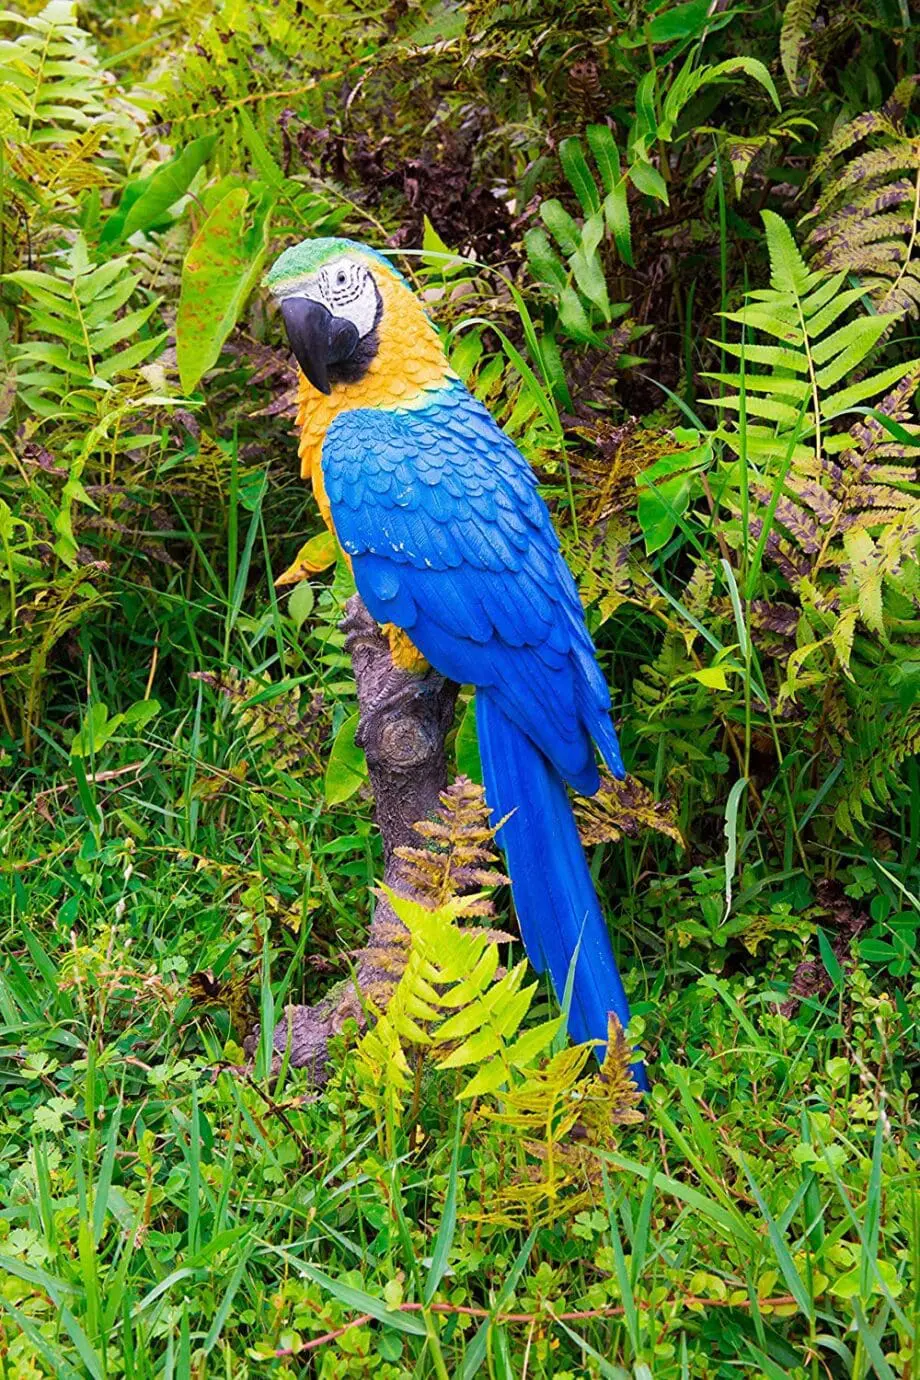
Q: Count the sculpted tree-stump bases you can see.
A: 1